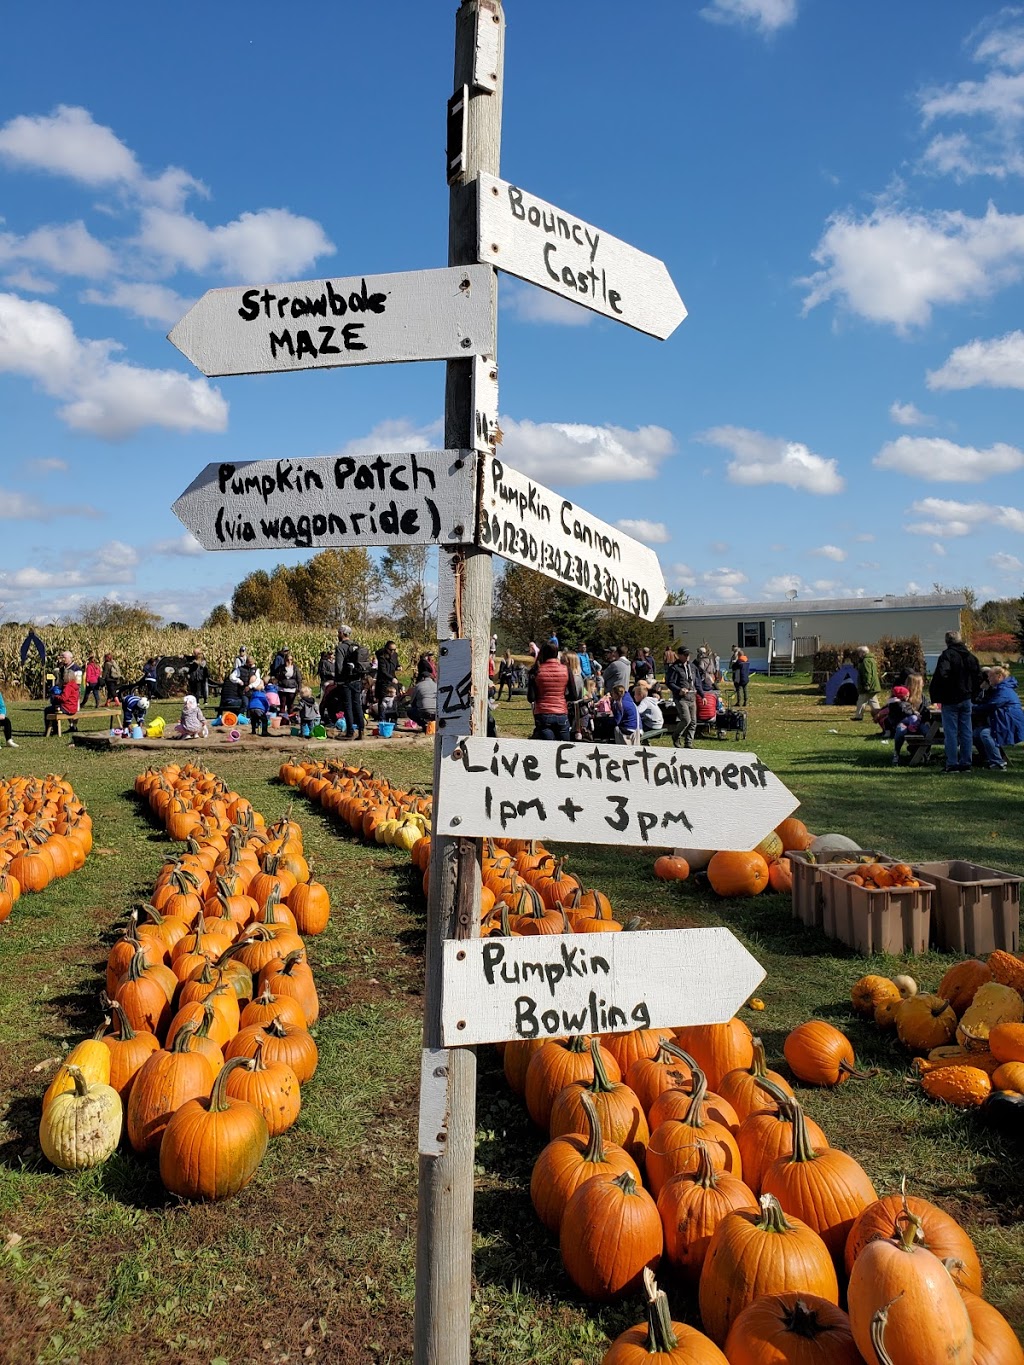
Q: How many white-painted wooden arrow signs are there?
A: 6